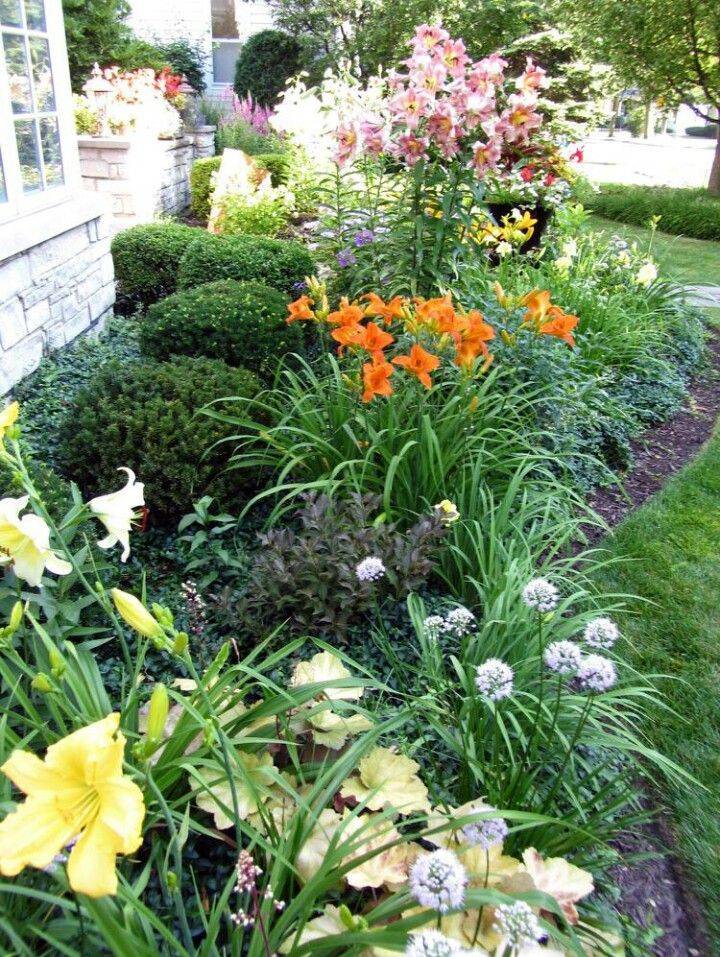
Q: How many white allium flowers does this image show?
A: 12